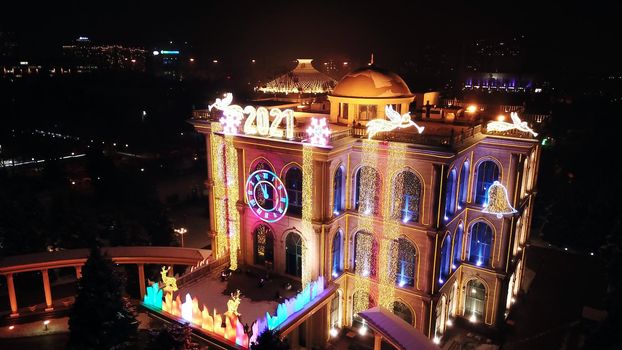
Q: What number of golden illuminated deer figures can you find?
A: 2